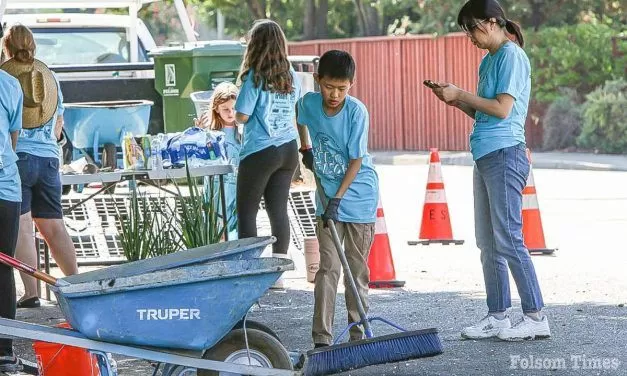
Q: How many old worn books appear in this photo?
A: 0